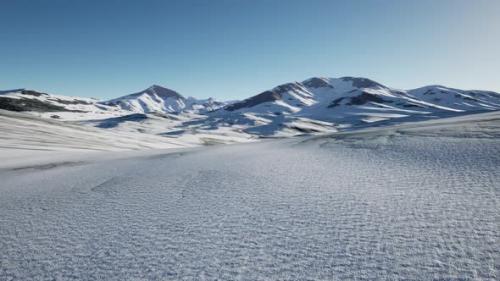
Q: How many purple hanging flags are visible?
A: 0